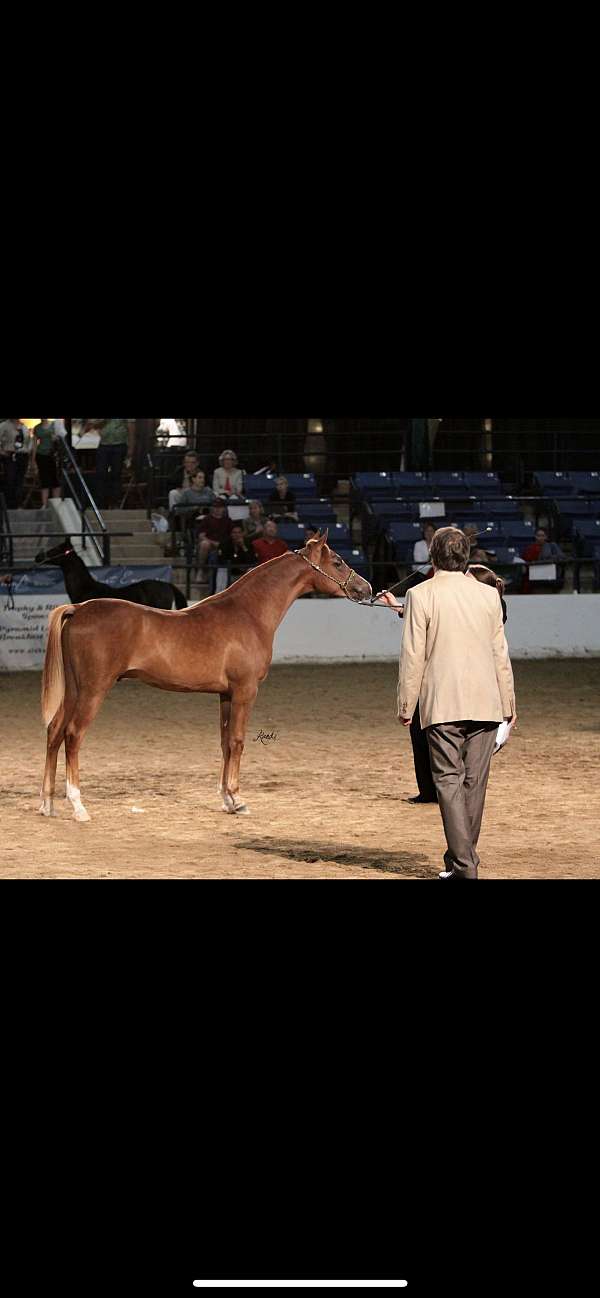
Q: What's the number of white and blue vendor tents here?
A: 0